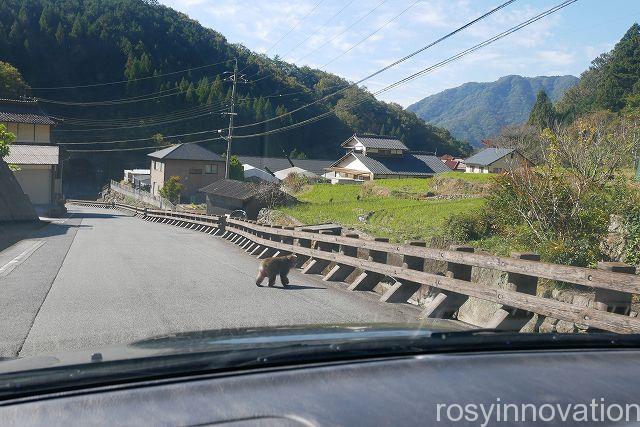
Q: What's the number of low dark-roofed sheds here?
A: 1